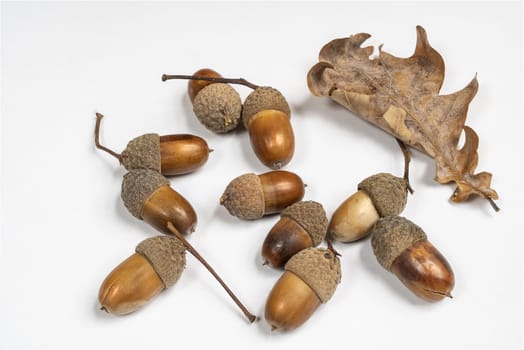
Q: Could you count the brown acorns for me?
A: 10